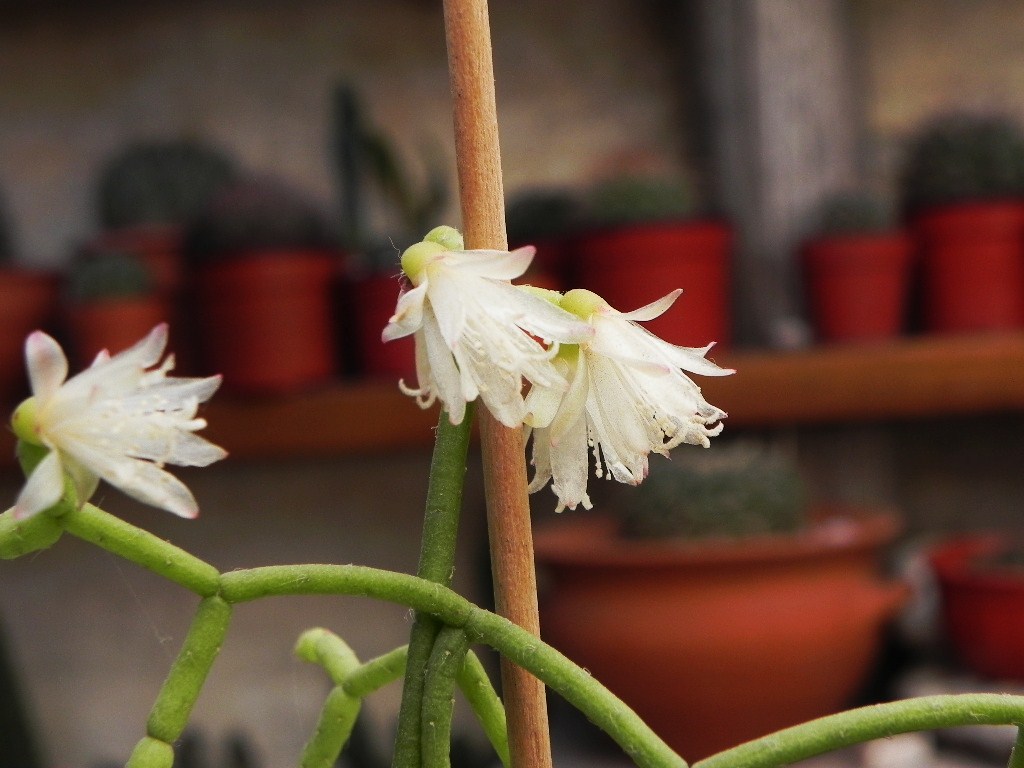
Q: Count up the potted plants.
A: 11